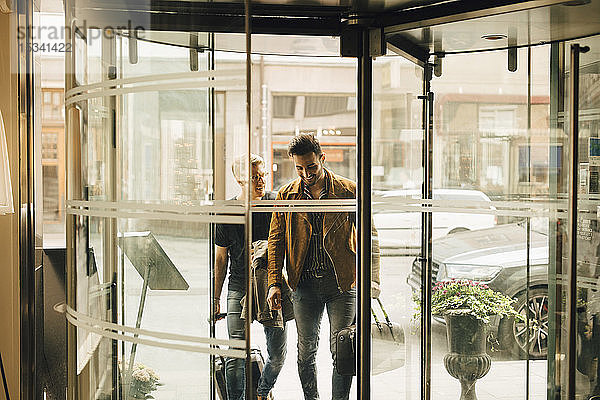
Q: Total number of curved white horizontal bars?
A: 6